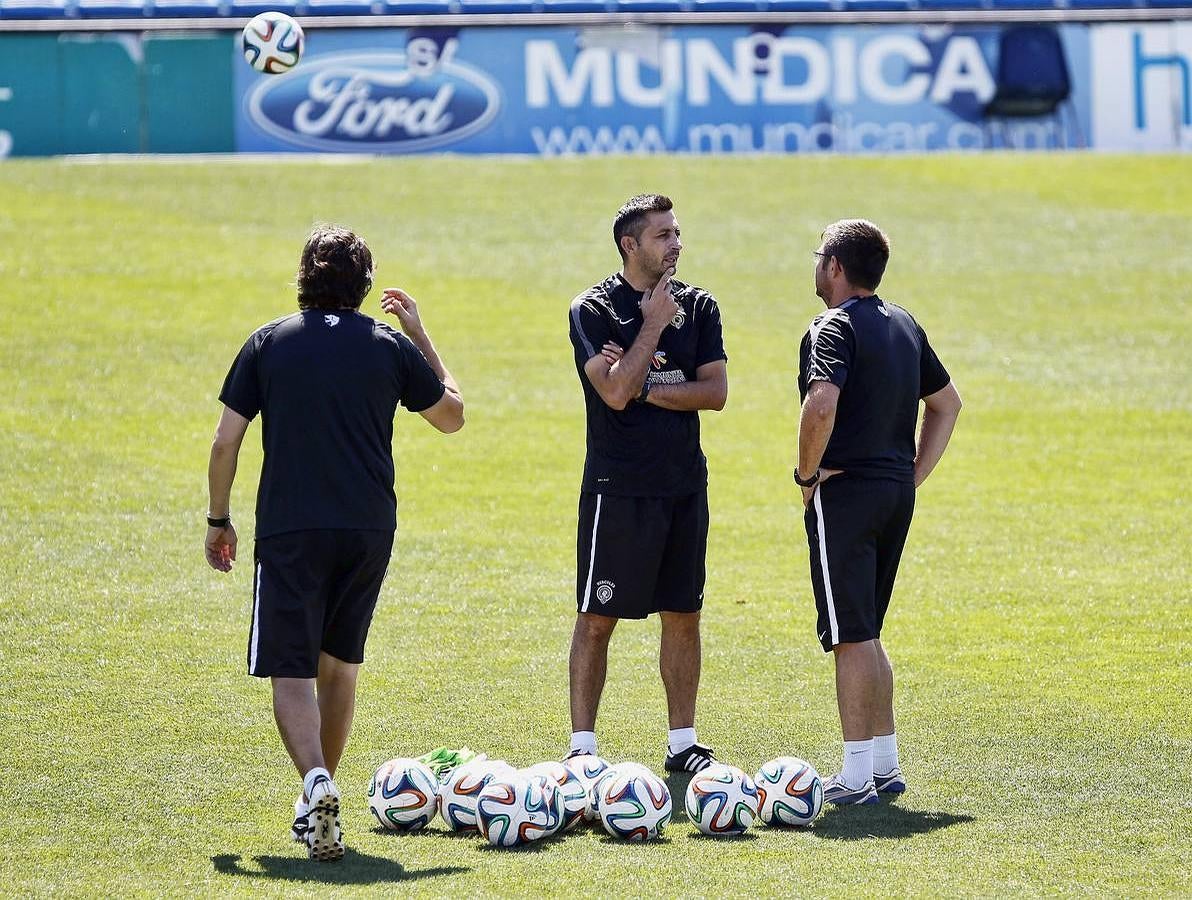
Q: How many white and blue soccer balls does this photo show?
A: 10